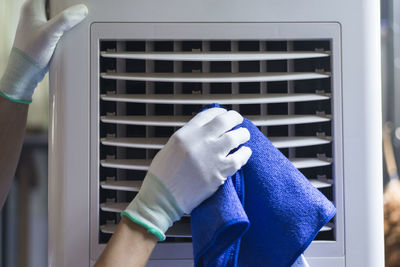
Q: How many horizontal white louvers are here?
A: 9